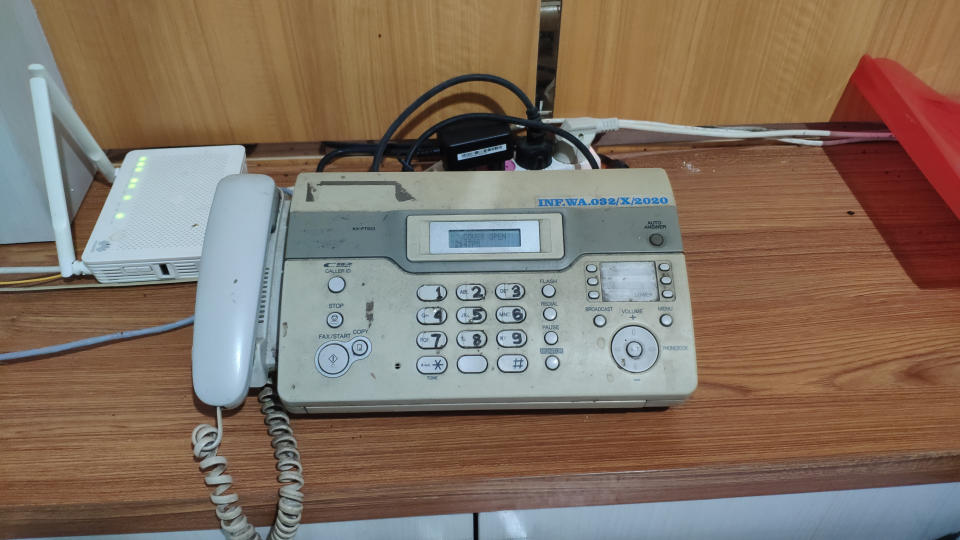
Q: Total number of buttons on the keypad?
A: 12